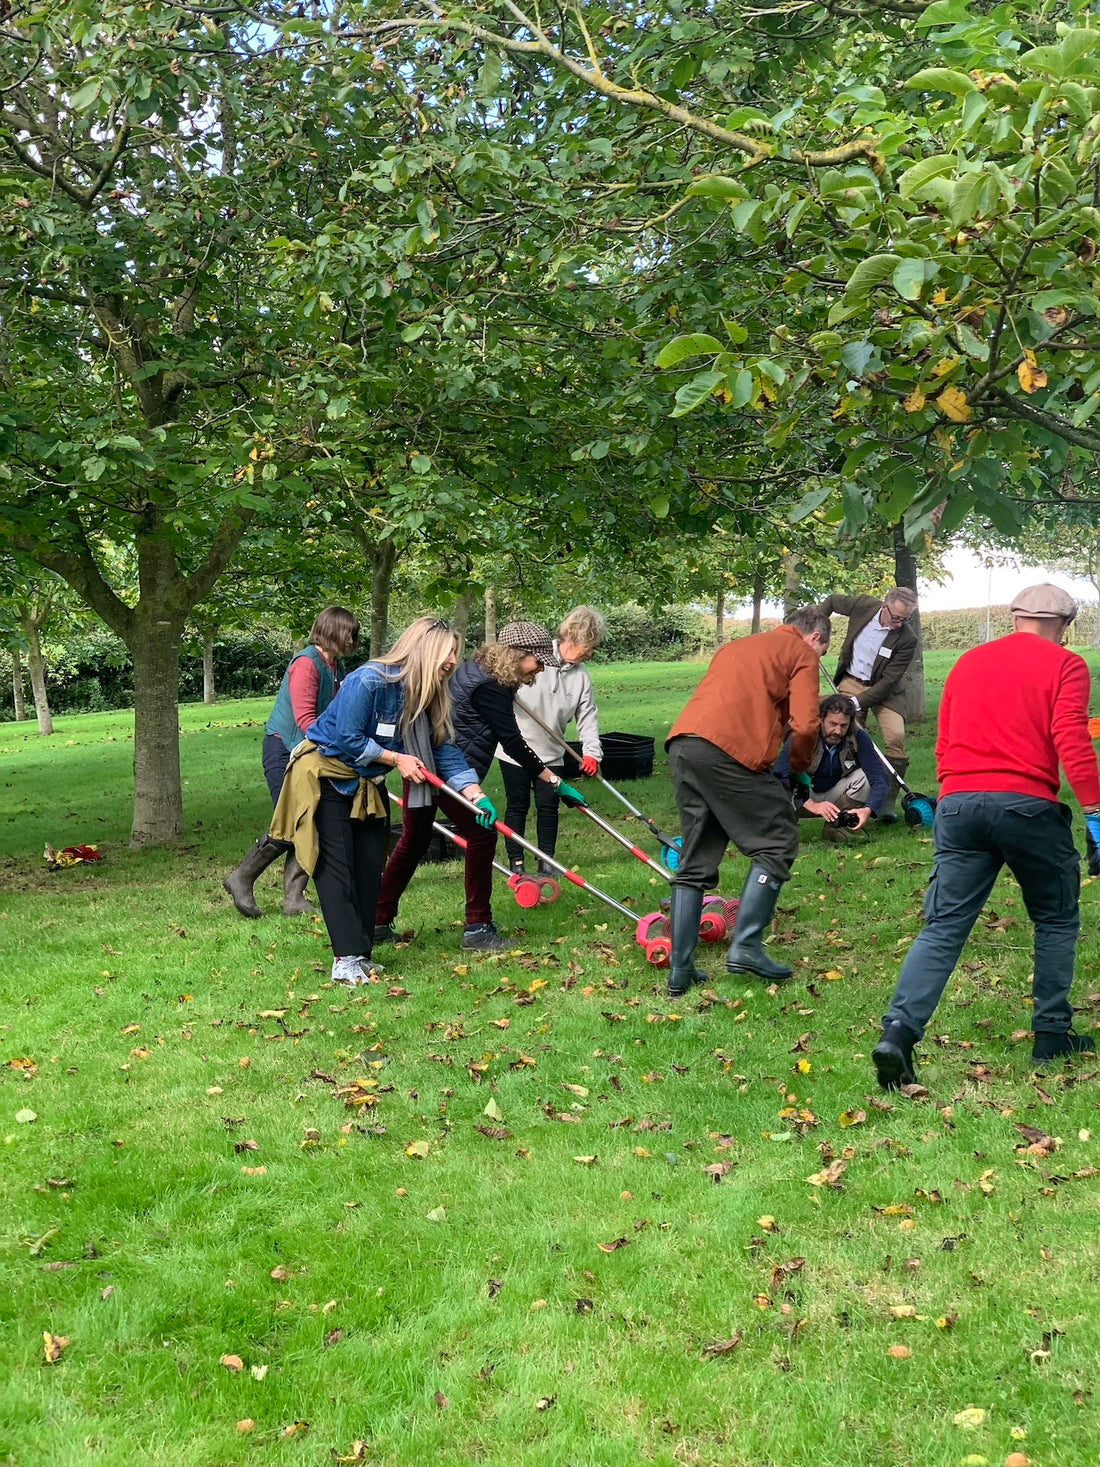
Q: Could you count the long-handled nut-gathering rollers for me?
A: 5